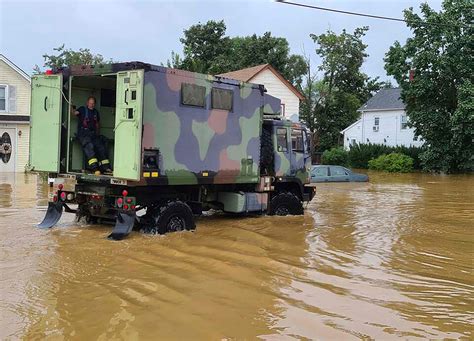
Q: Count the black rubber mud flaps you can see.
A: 2